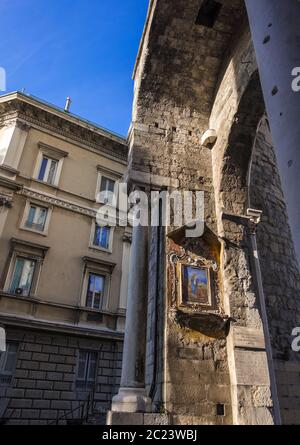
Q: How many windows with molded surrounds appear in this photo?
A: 6